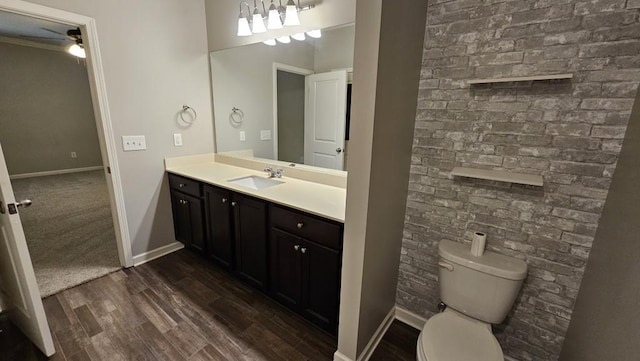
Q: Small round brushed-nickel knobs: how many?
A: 8